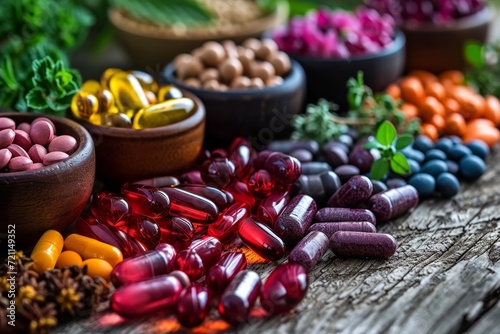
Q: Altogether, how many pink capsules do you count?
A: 13